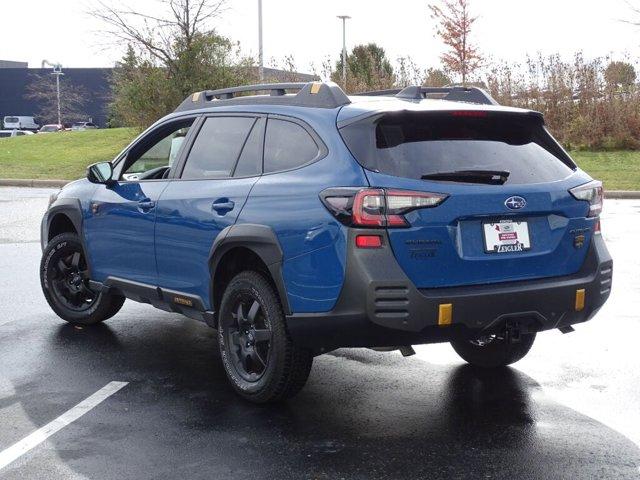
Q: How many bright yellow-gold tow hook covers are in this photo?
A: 2